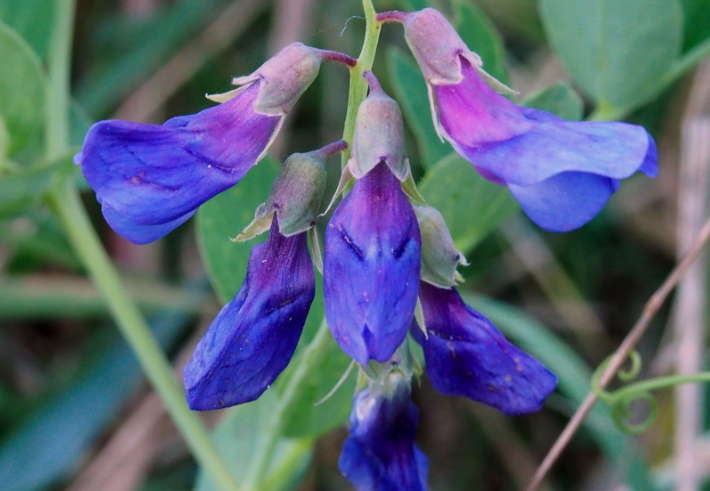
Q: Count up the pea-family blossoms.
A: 6